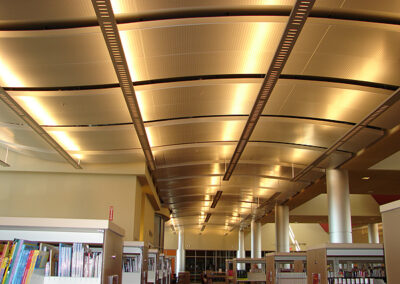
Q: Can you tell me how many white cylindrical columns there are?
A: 6